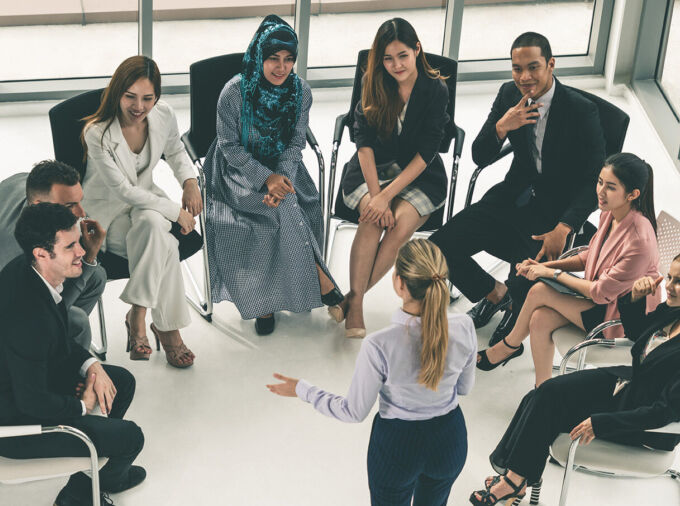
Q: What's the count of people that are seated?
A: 8